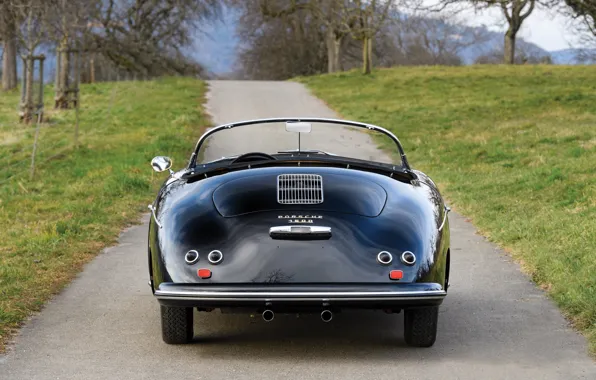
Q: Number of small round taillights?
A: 4